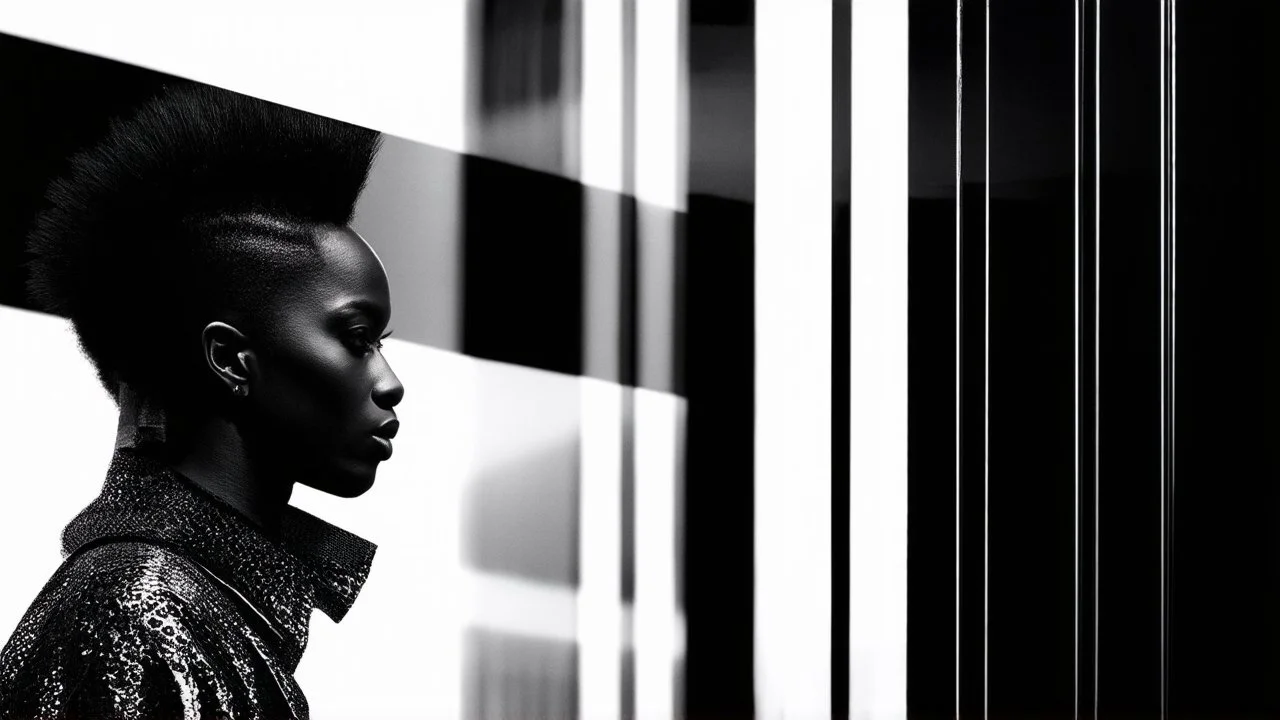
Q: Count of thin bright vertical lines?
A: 6